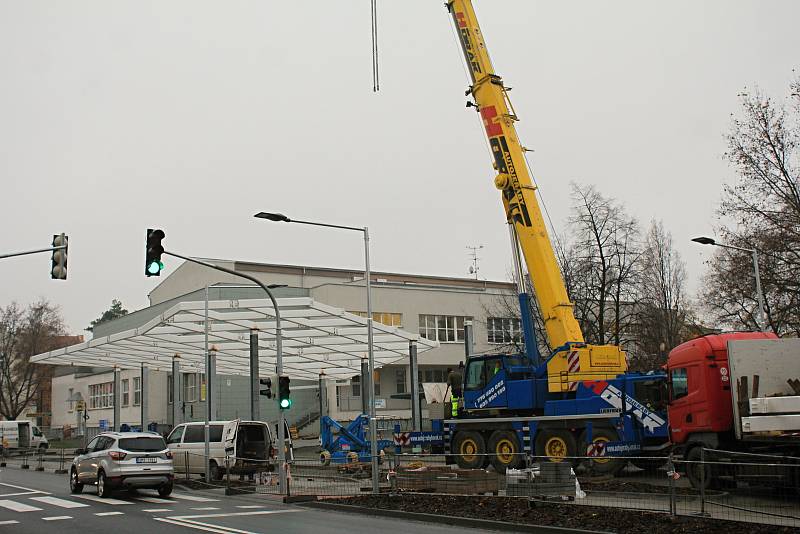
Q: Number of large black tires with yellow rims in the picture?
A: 4